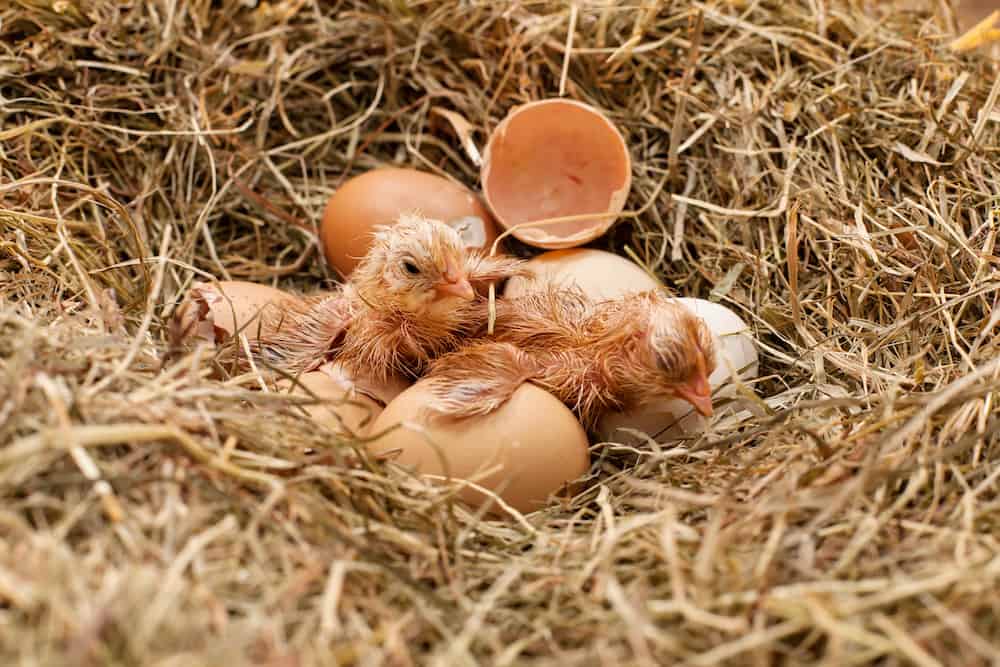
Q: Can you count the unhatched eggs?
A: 4